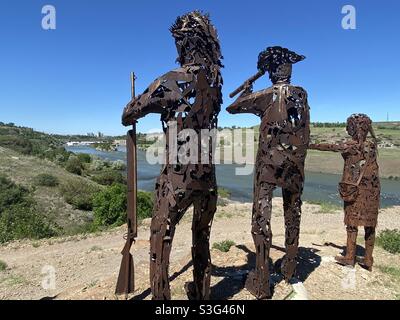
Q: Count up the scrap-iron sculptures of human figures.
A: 3